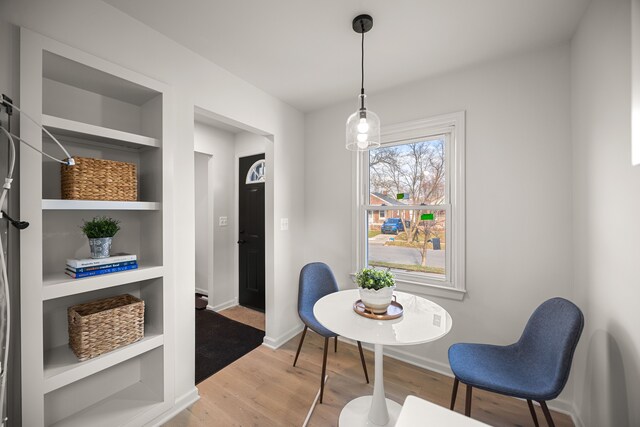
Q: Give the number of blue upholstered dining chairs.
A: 2